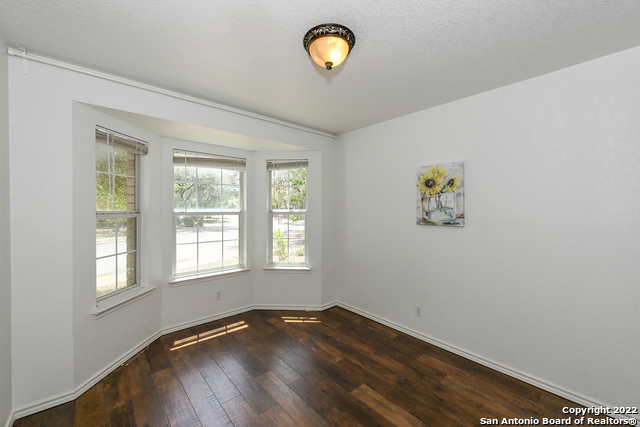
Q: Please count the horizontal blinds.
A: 3